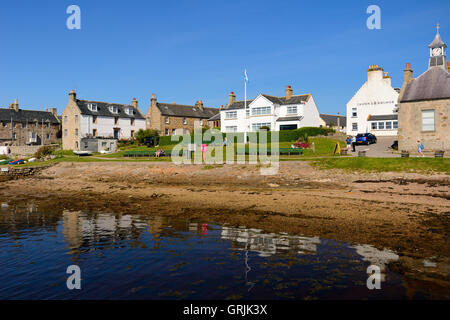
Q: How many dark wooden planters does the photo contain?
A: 4